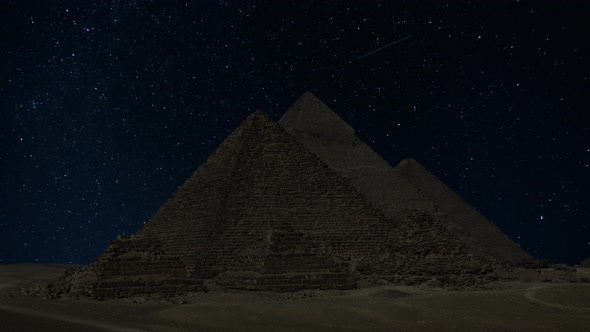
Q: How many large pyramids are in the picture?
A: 3